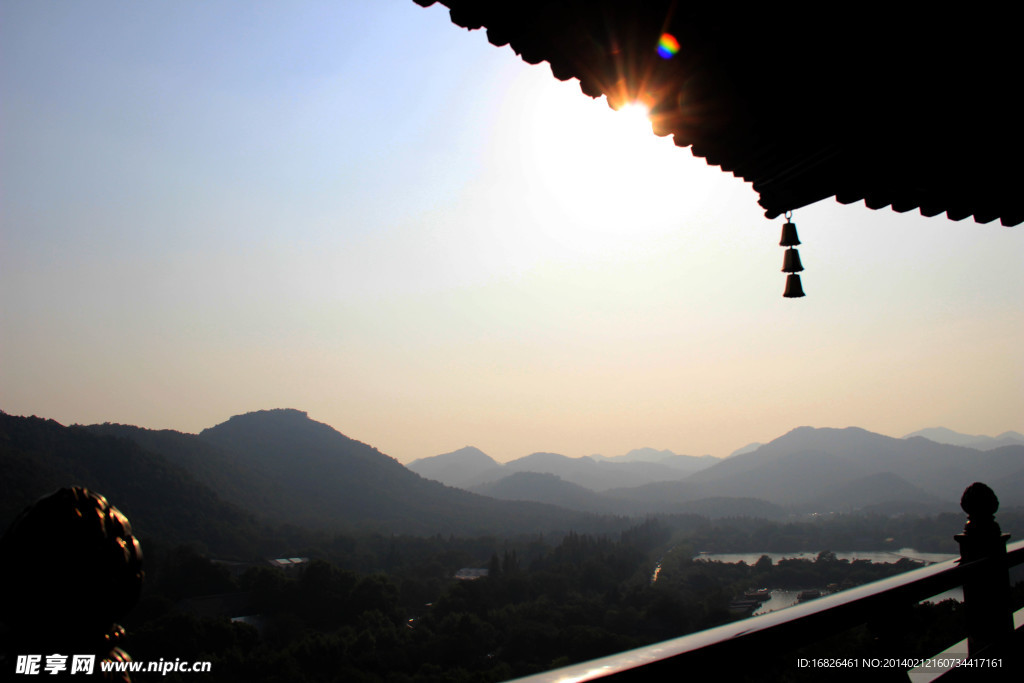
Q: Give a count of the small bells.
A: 3